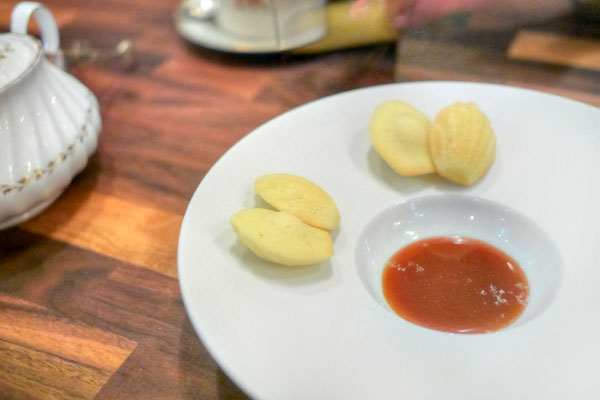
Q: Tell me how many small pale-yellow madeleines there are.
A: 4